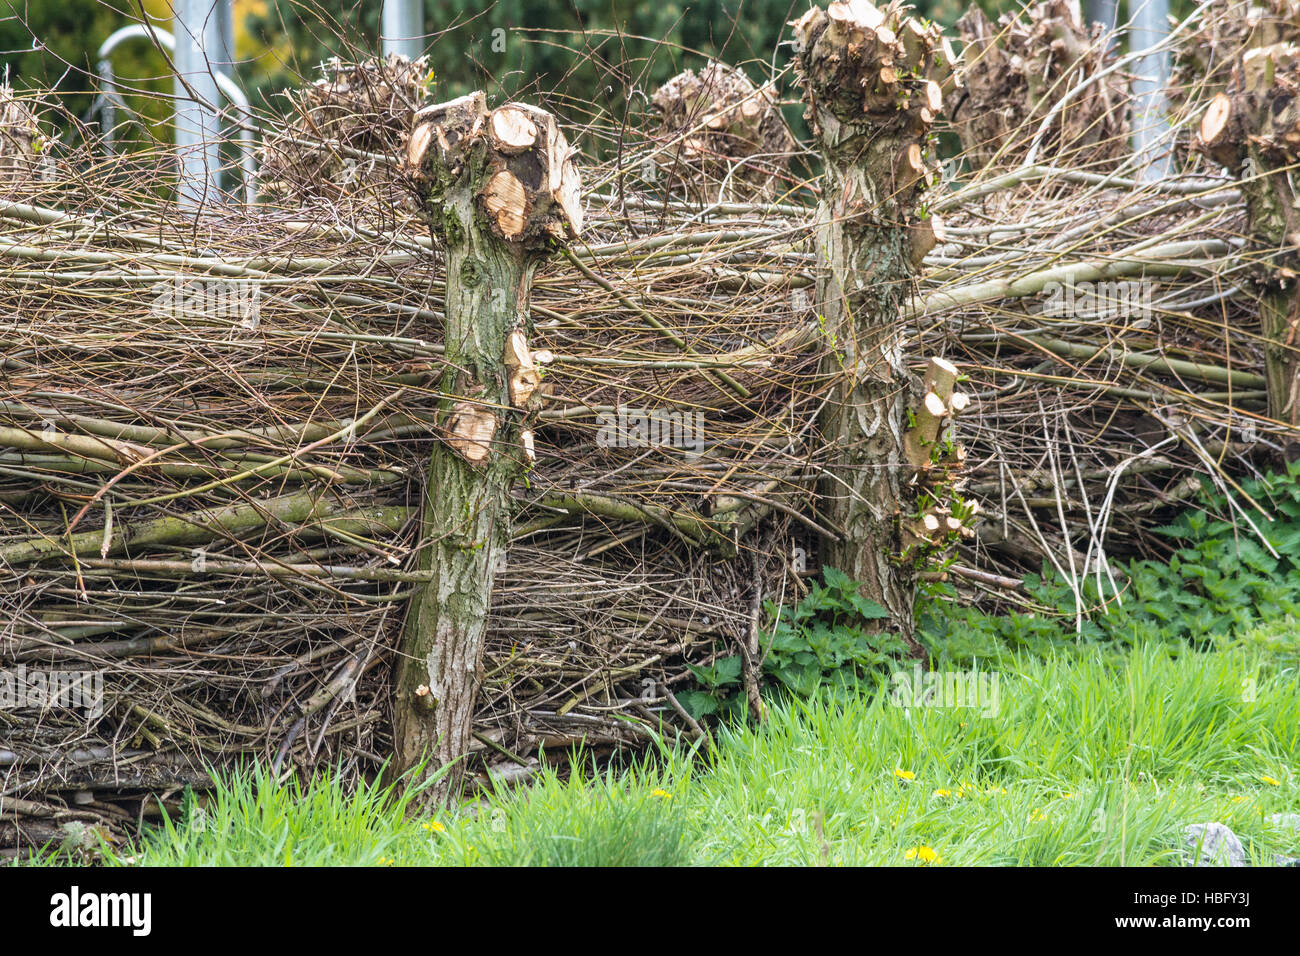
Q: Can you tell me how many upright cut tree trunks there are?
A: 3